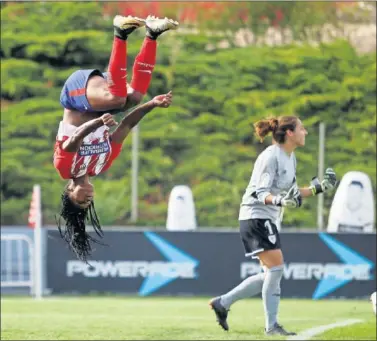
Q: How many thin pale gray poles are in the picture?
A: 2